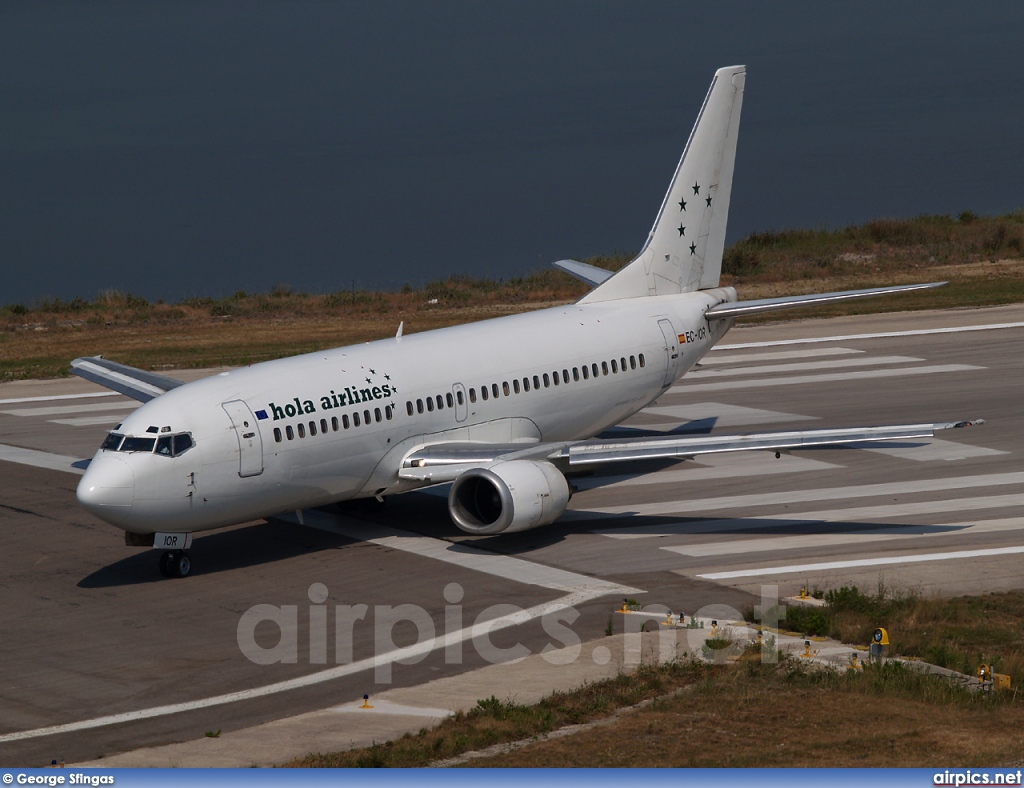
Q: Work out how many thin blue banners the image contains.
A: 1